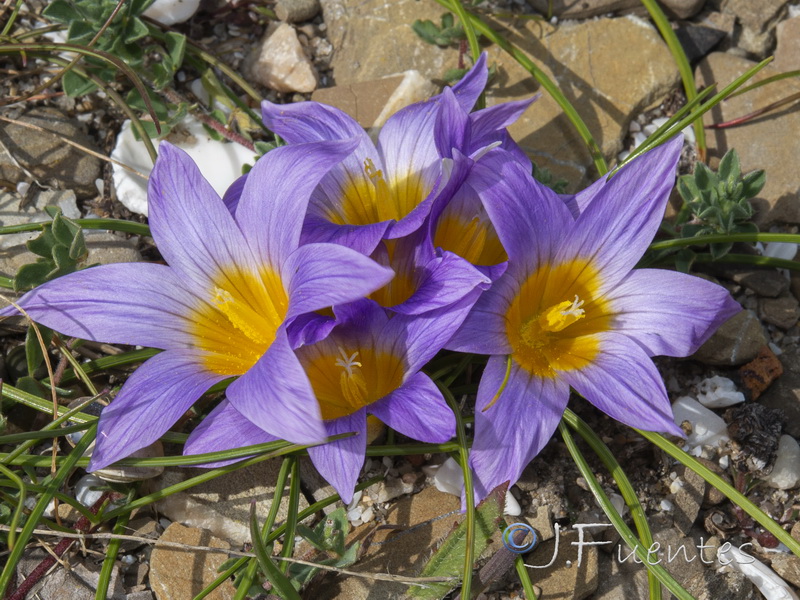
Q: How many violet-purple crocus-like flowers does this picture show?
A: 6